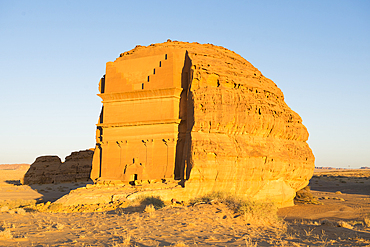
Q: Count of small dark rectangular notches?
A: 5